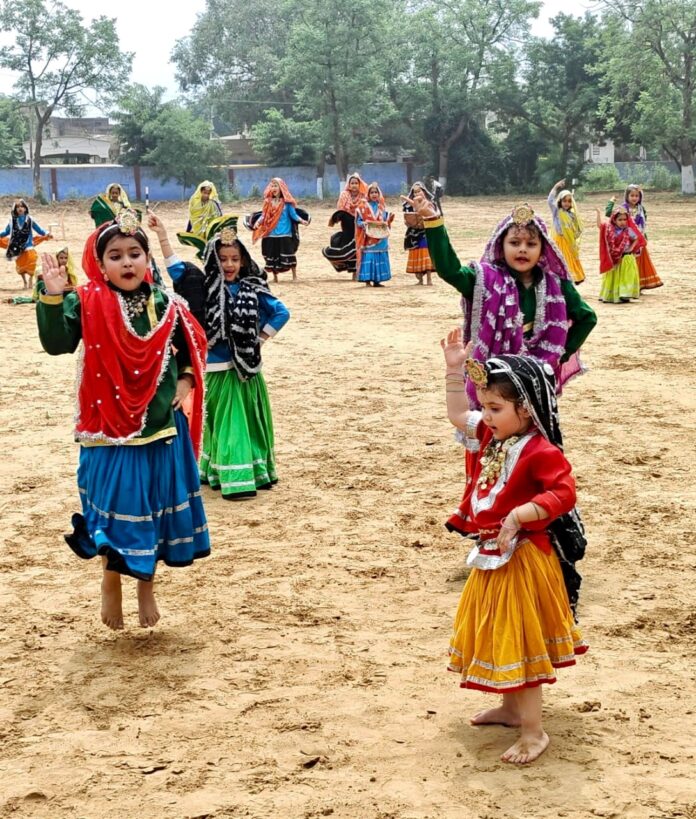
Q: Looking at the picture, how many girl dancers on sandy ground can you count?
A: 15